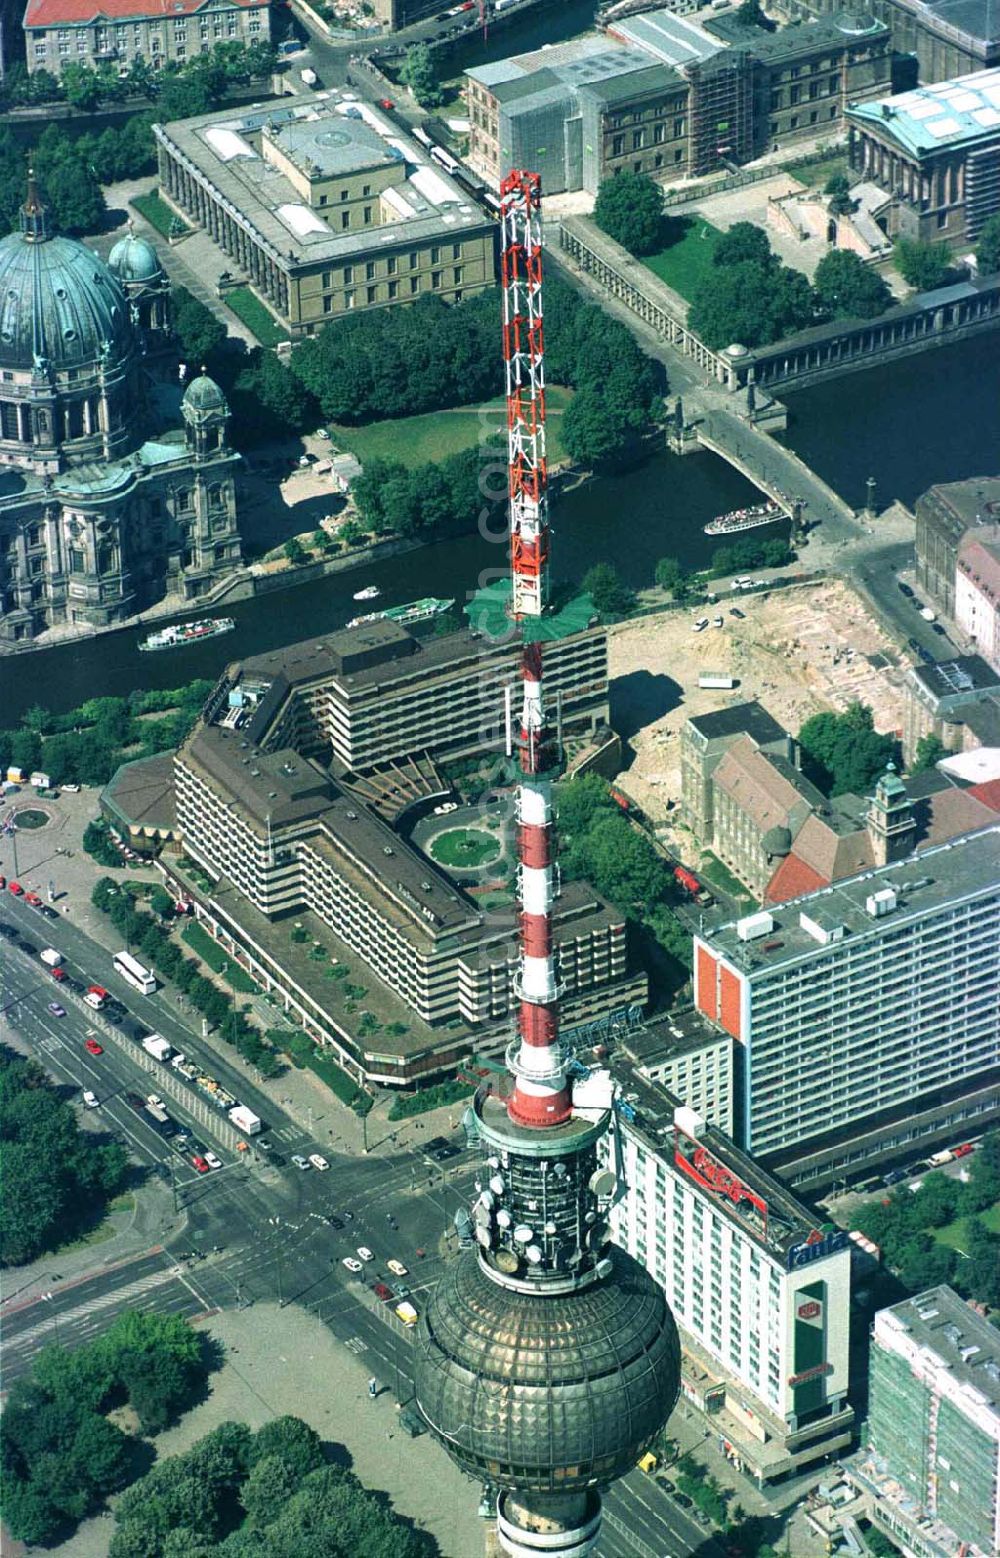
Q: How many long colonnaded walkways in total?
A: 2